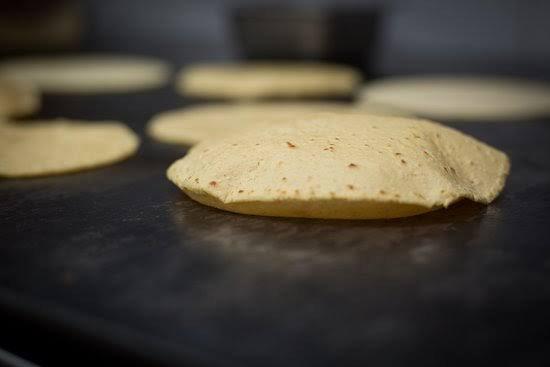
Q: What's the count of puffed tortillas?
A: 1